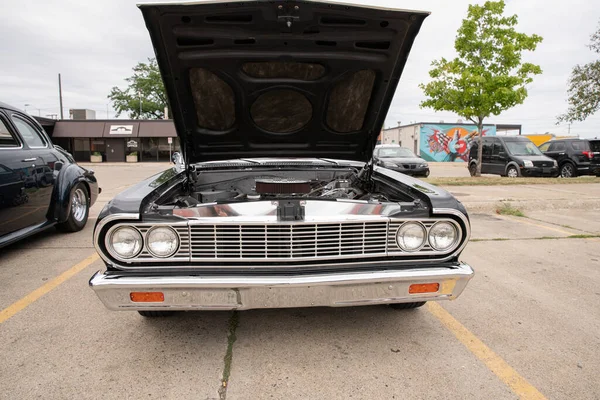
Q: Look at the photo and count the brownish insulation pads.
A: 4